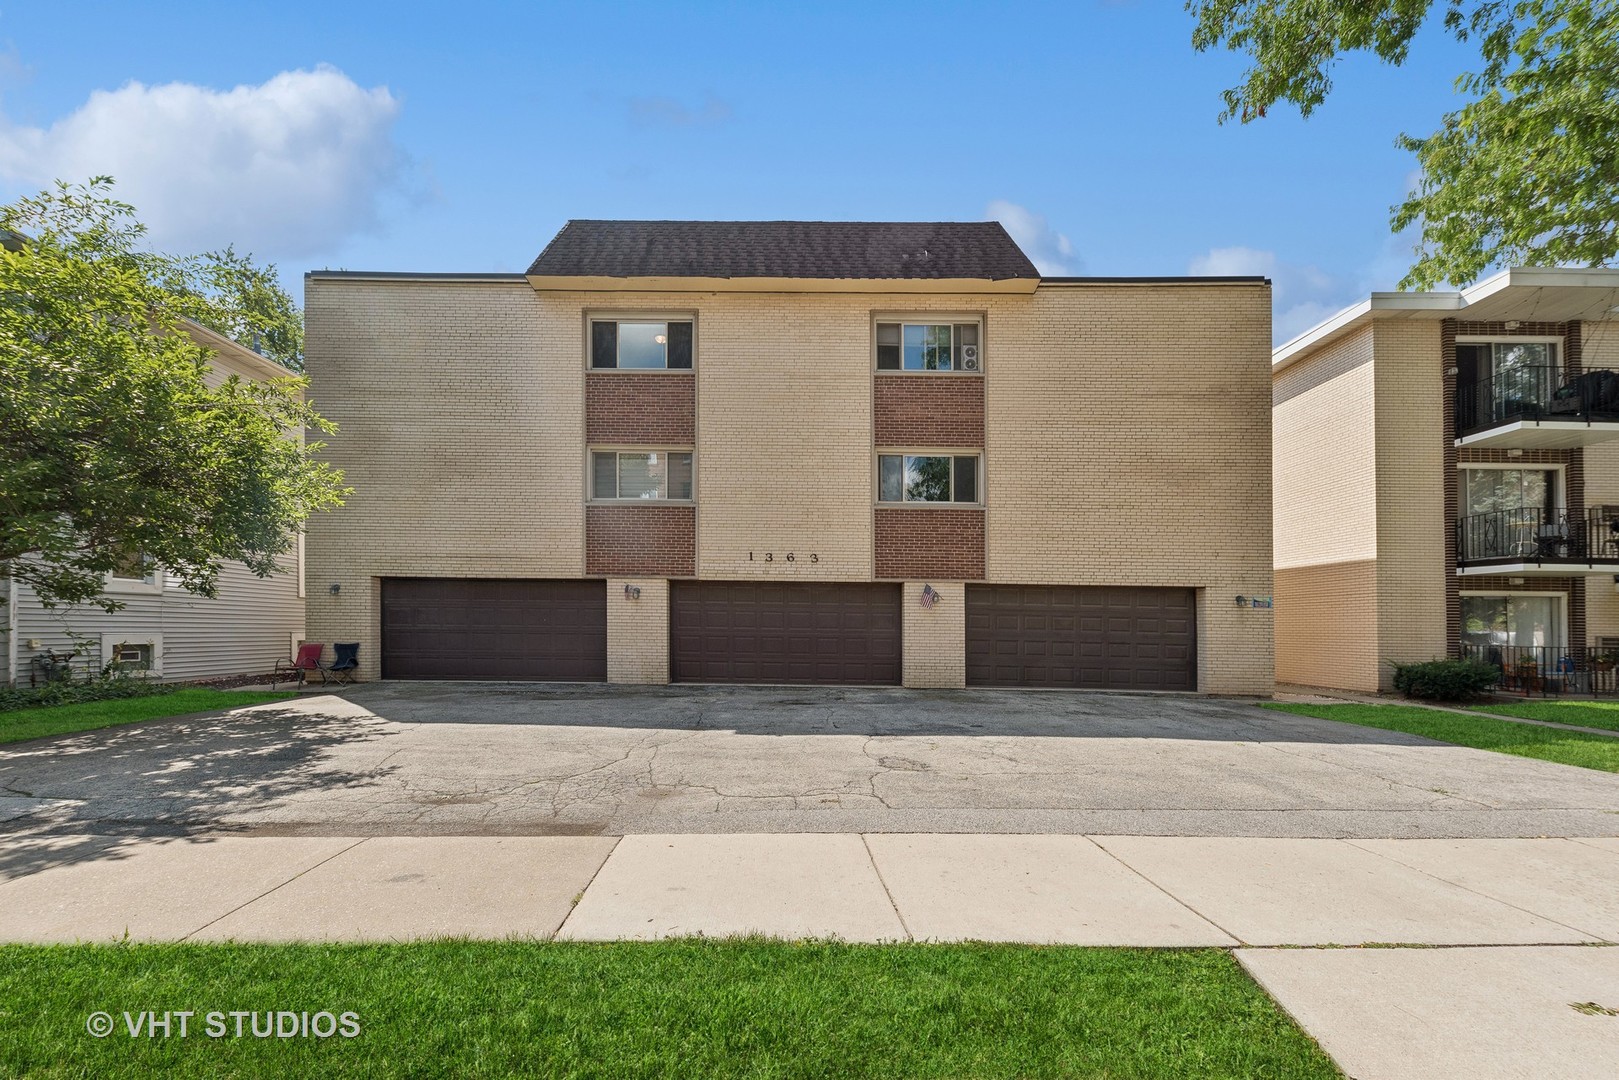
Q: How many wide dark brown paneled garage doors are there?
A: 3